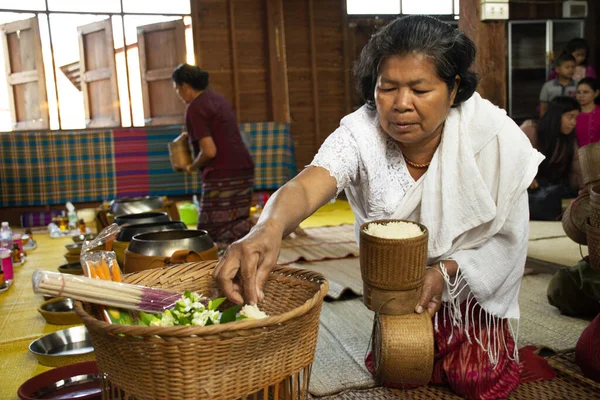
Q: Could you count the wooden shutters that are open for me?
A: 3